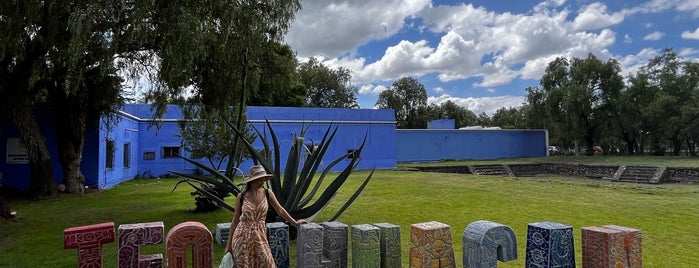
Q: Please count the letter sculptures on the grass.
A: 11